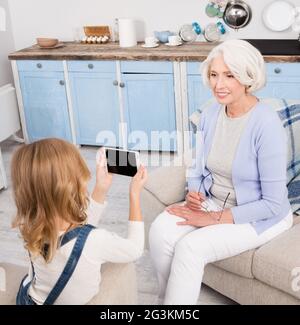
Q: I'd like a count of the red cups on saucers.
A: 0